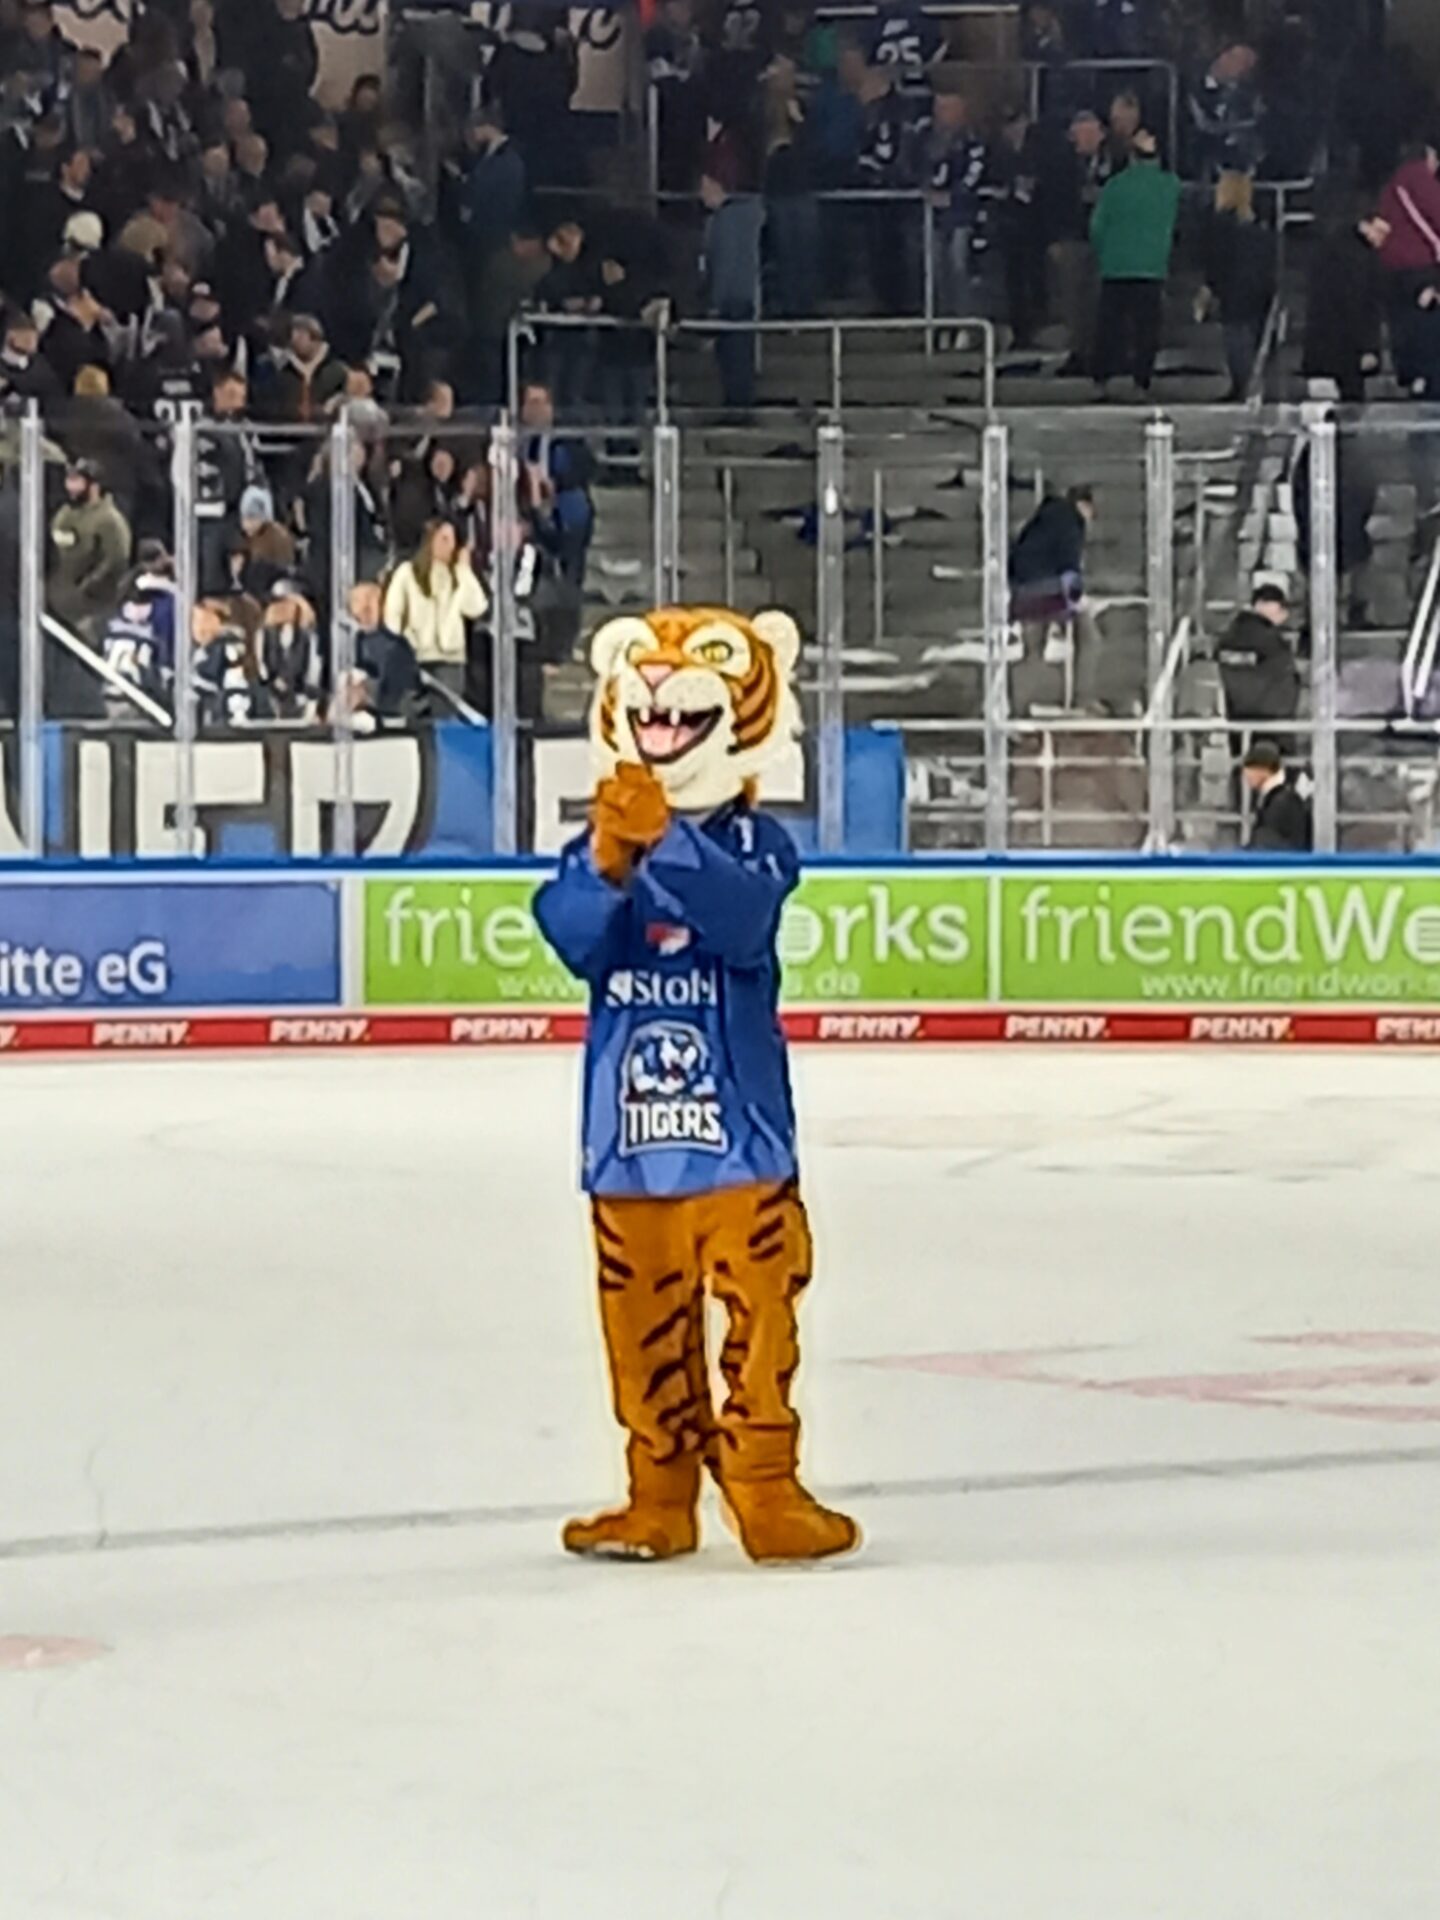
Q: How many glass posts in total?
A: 9